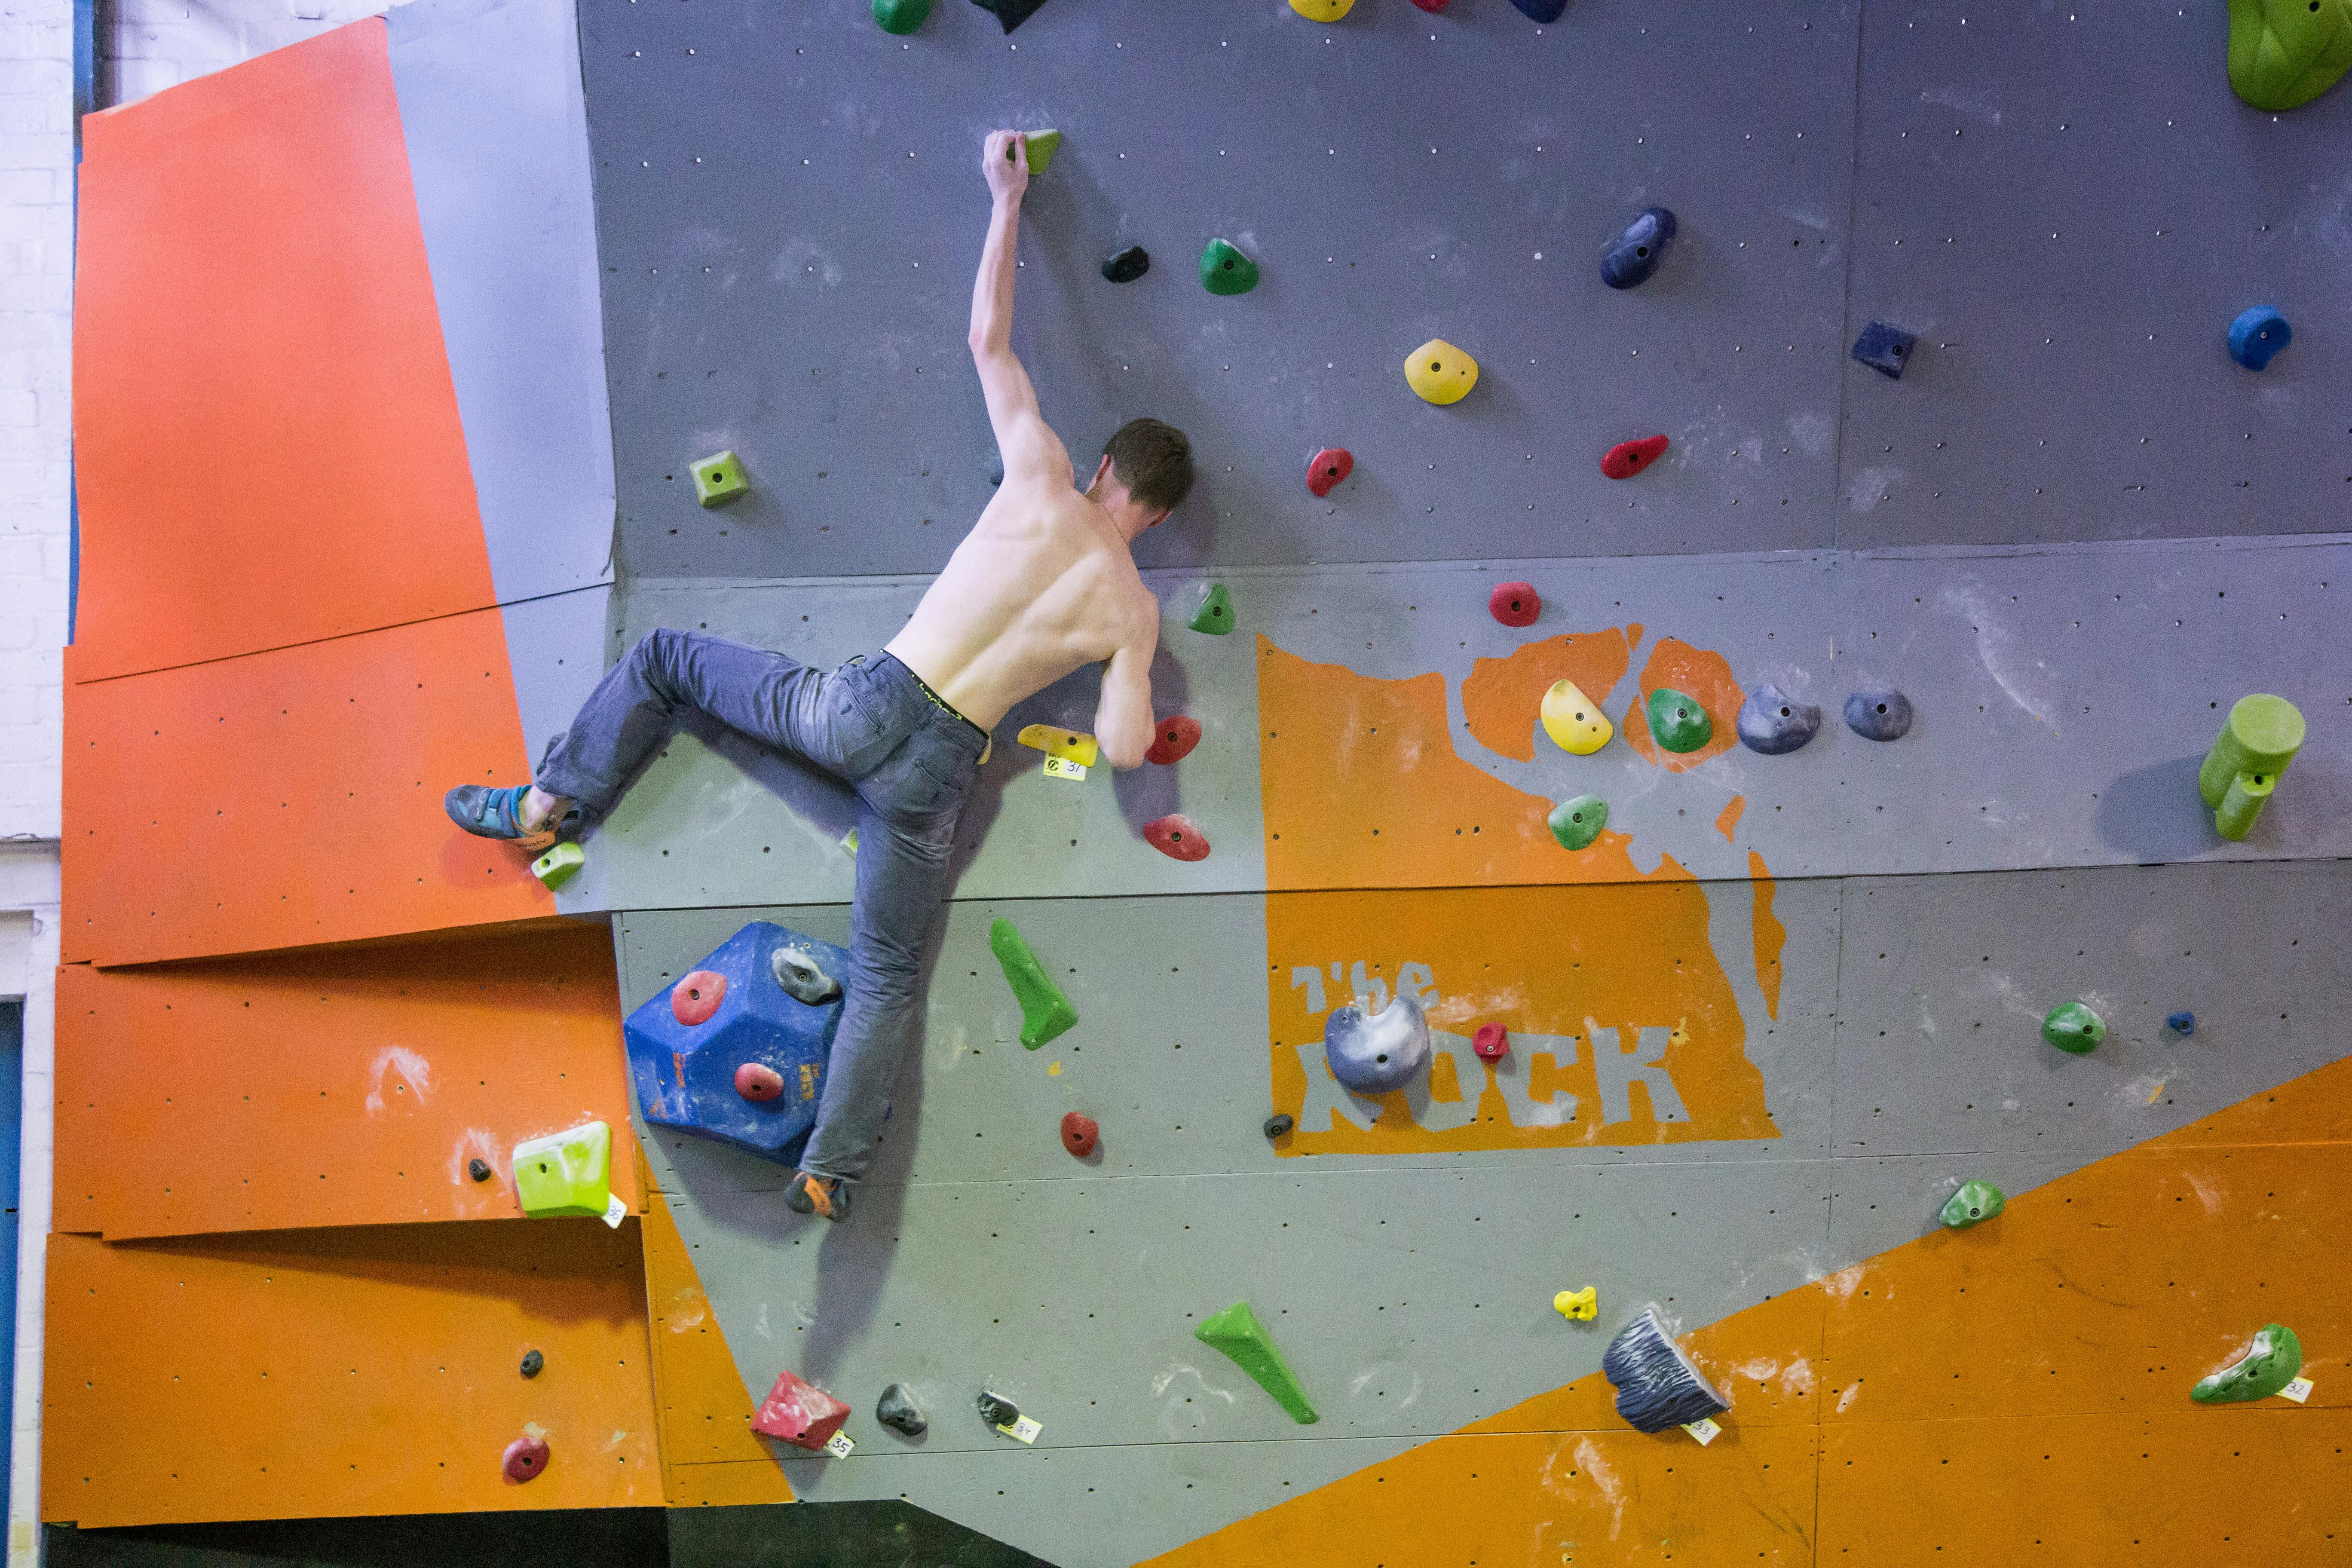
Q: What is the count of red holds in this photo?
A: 12